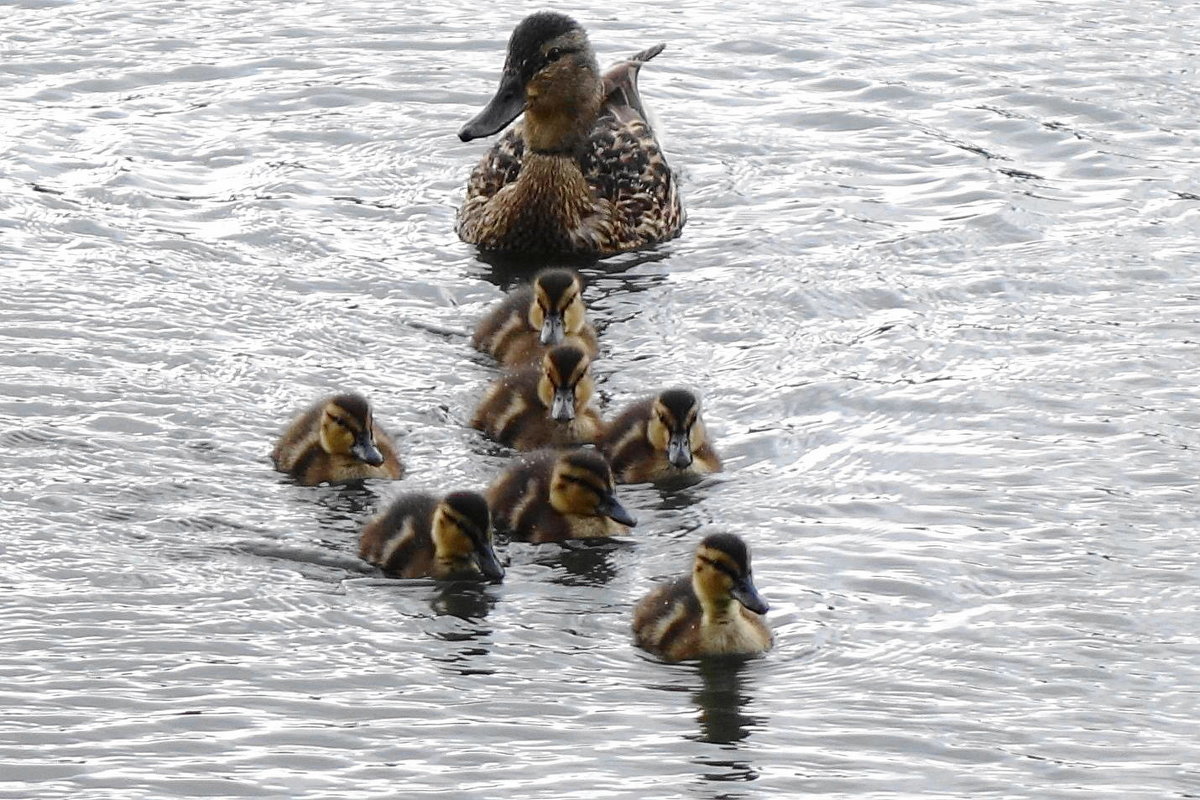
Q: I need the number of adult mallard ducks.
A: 1